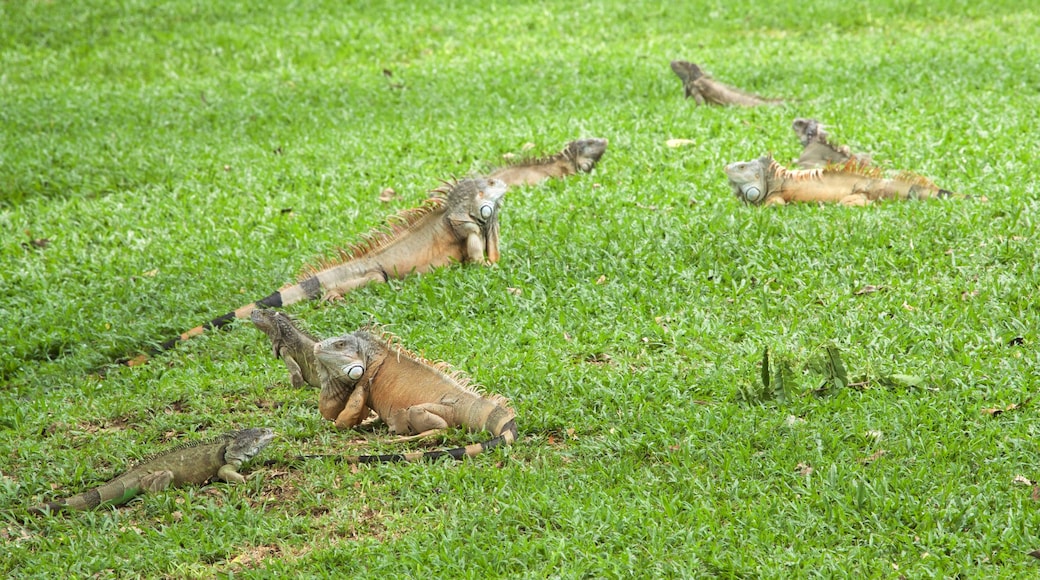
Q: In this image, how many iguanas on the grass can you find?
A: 8